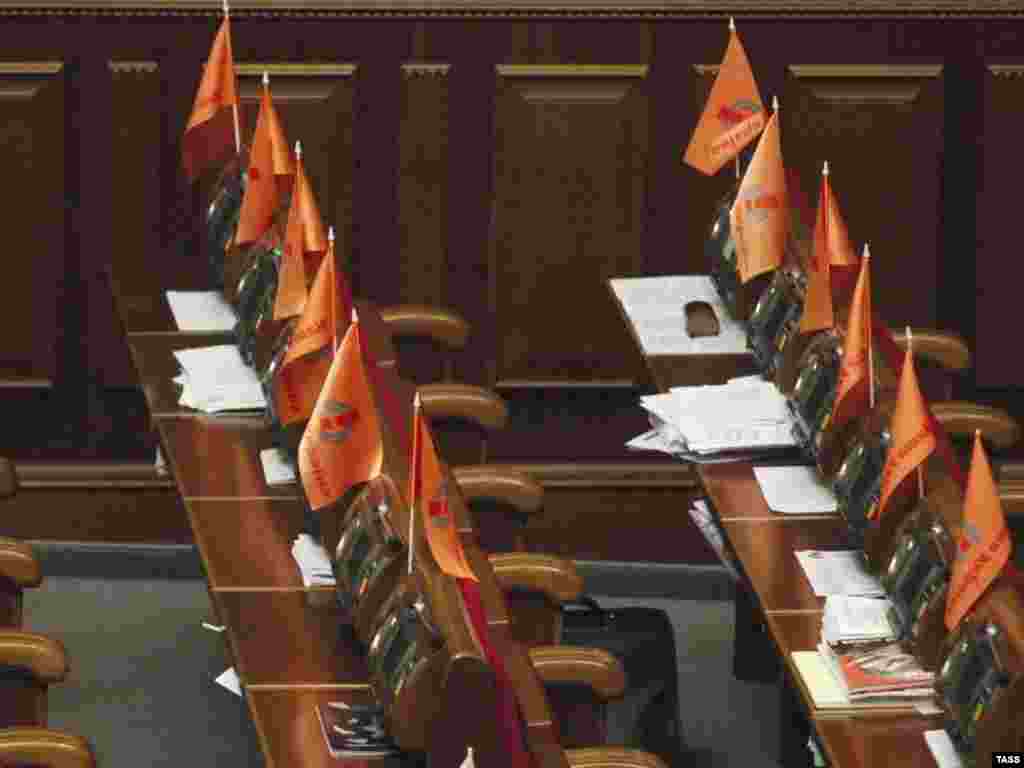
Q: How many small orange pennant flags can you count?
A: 12